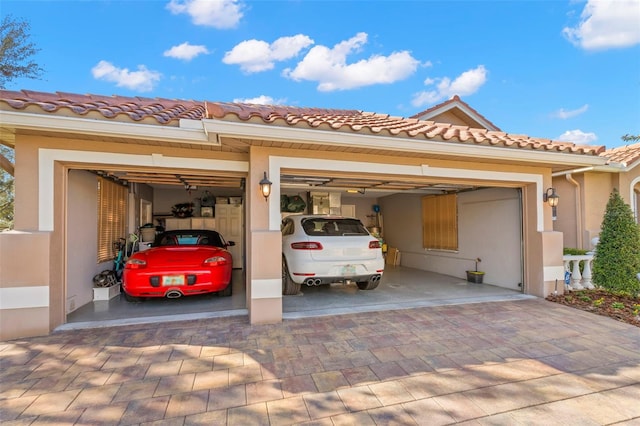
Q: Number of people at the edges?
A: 0